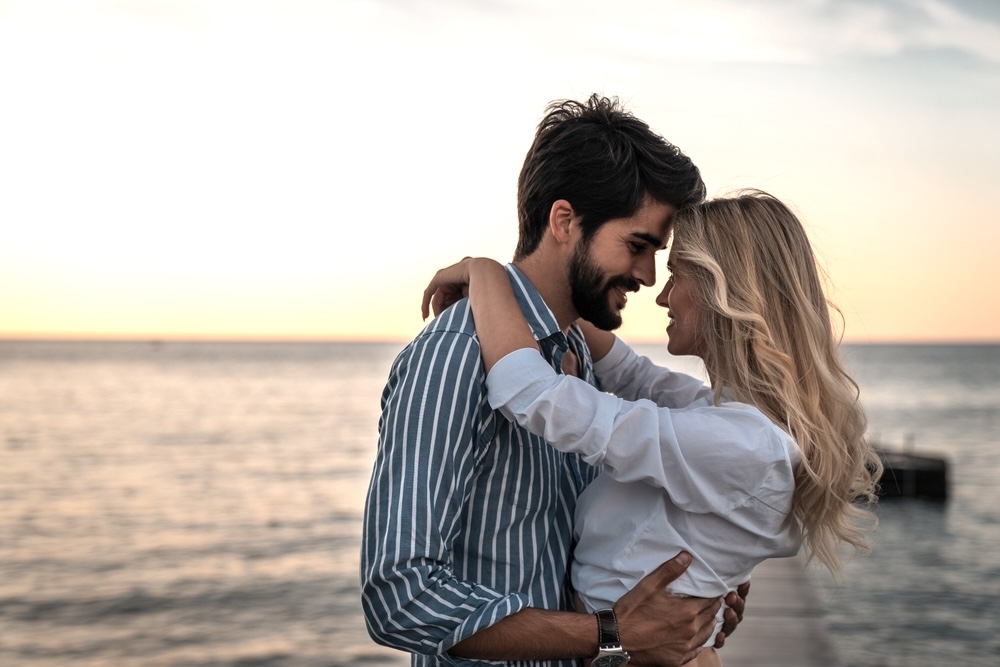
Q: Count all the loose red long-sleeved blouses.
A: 0